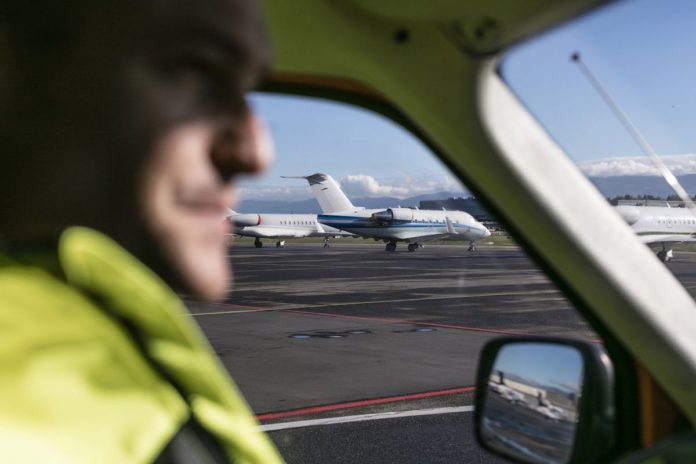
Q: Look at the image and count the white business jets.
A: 3